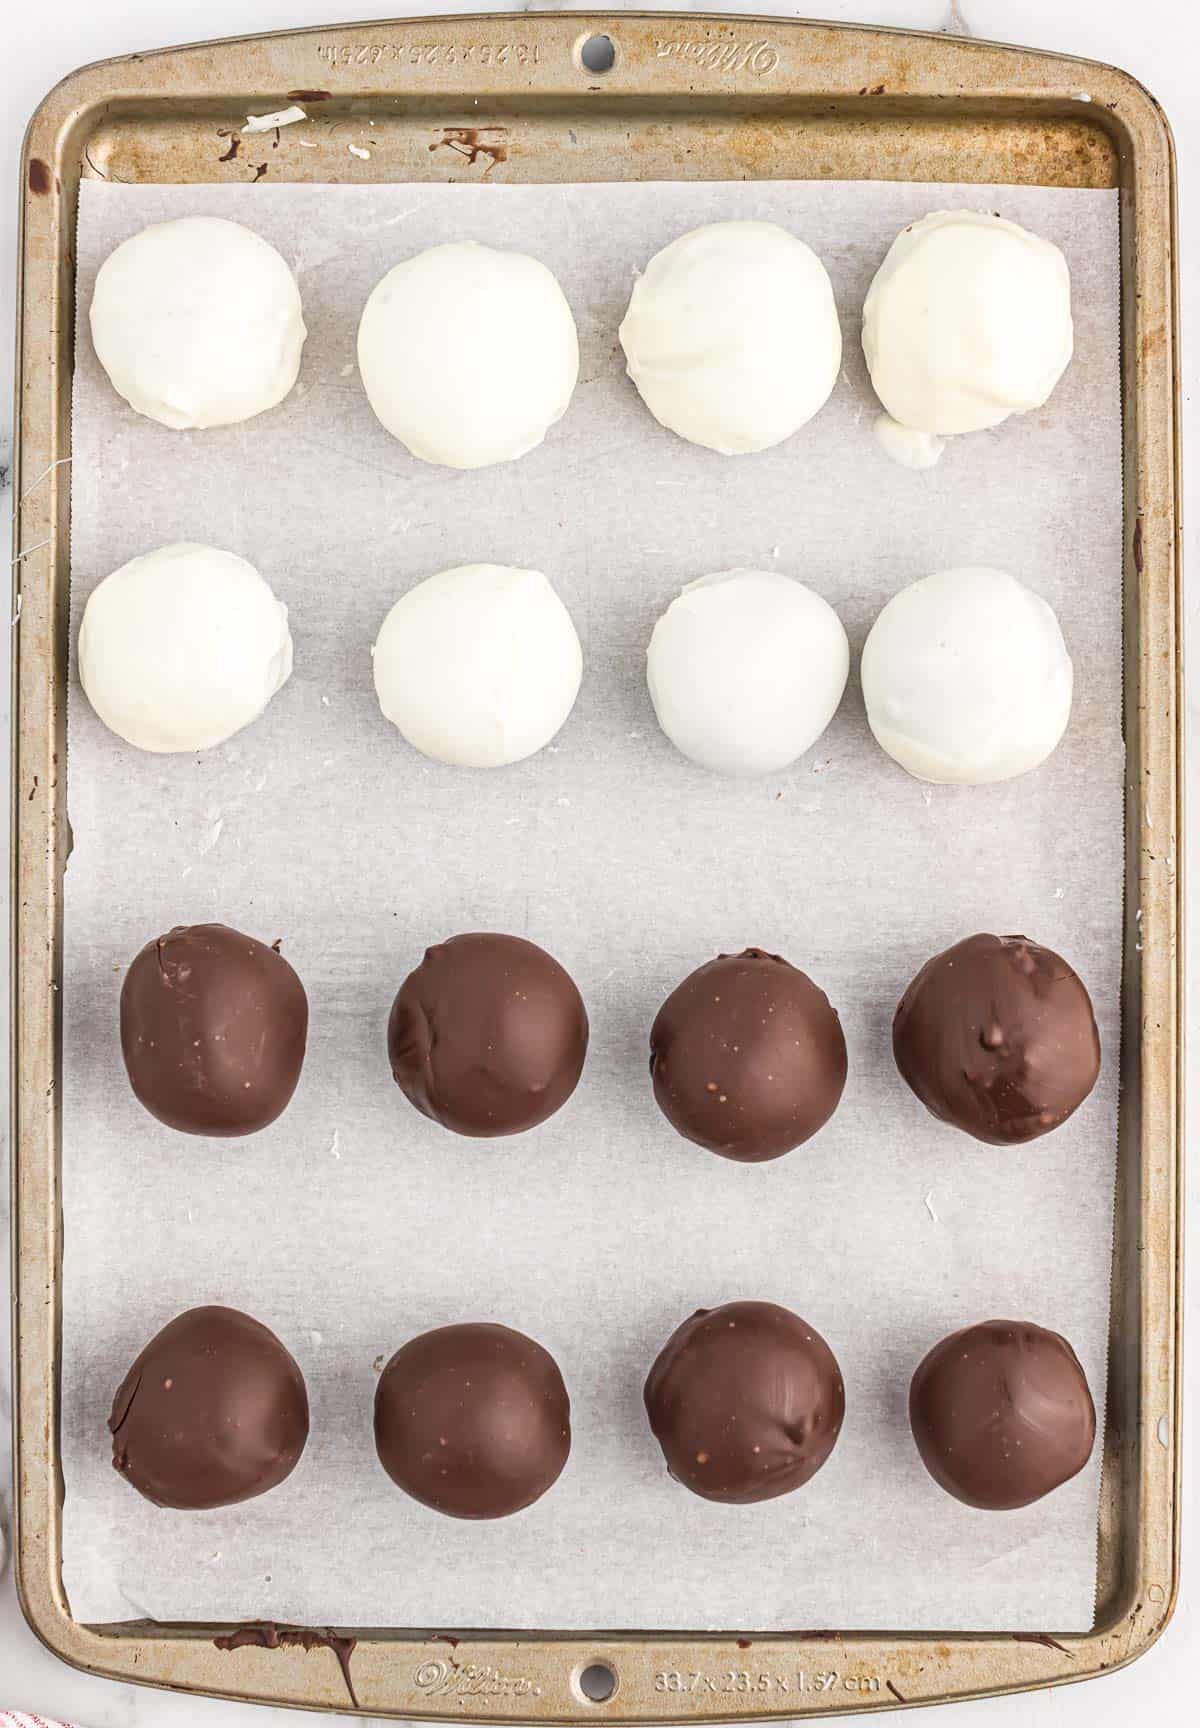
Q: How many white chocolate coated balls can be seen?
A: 8